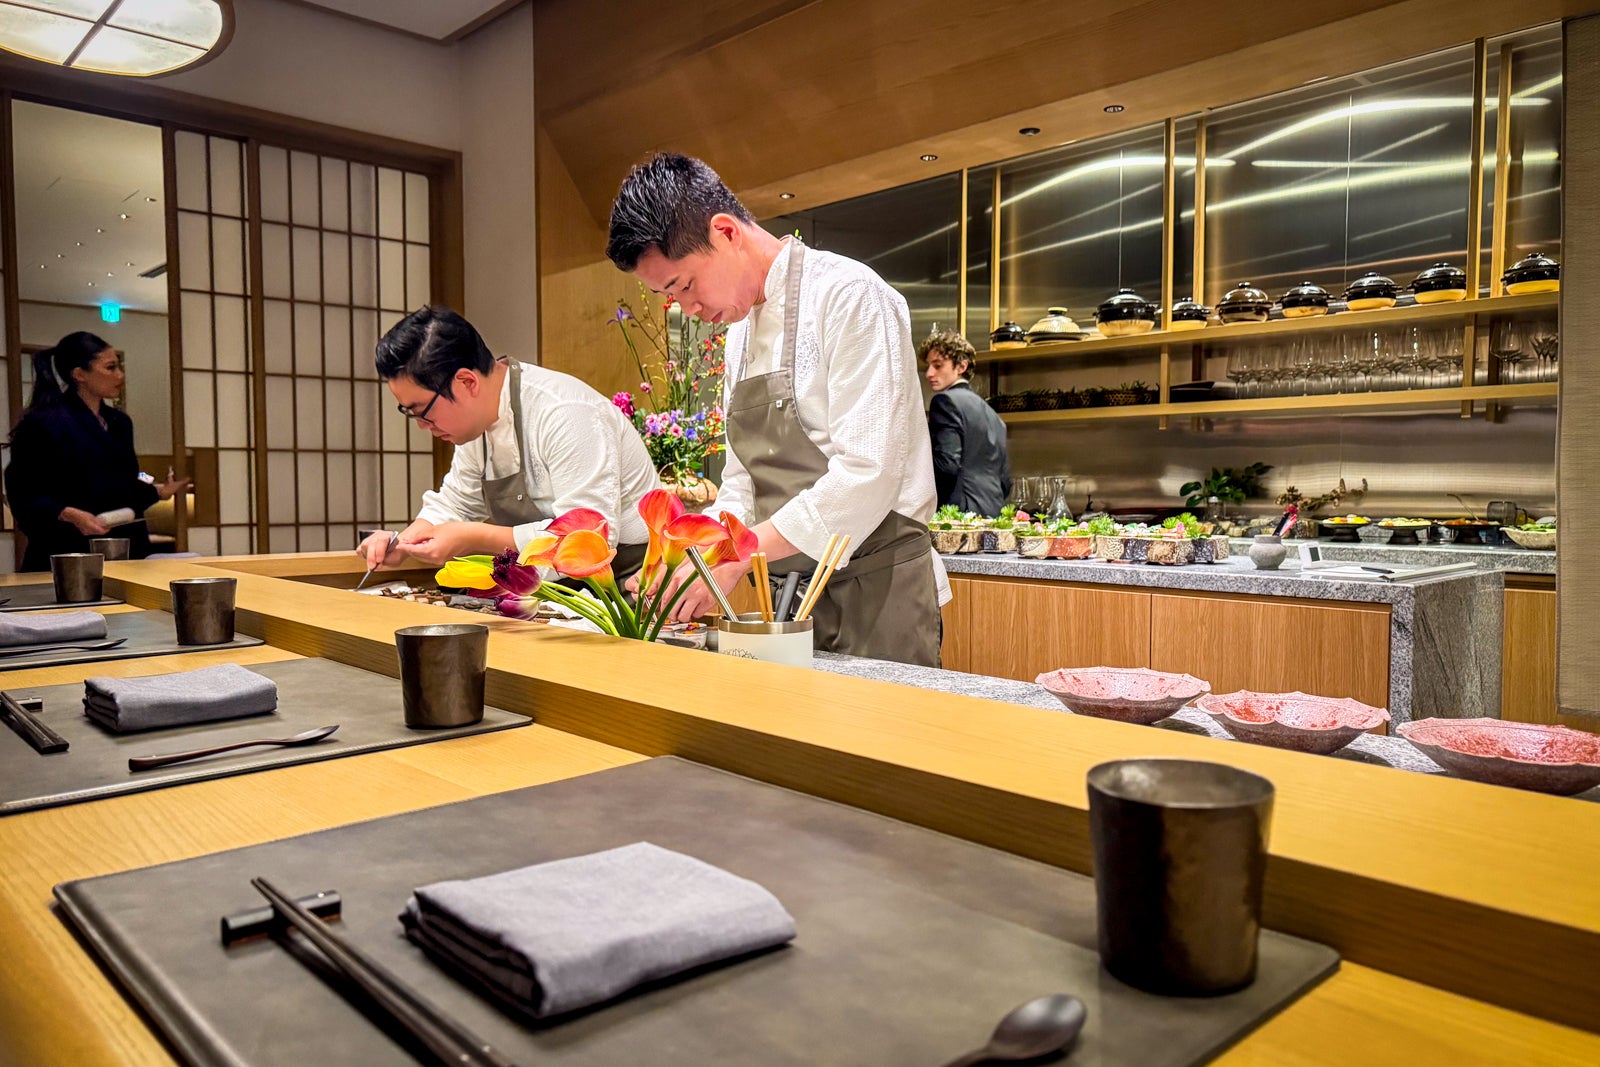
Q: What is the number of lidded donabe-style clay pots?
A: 9